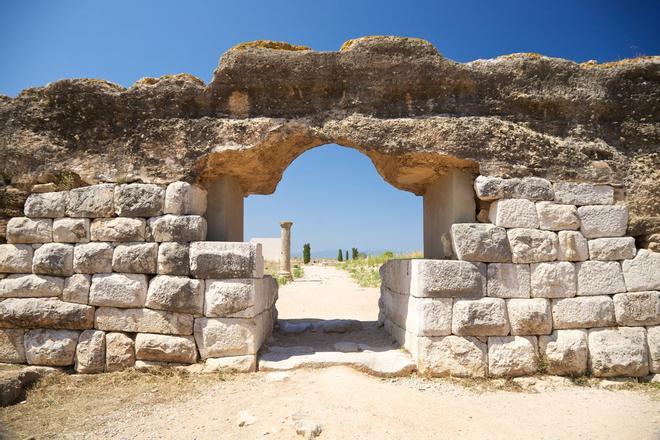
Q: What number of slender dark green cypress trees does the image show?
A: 4